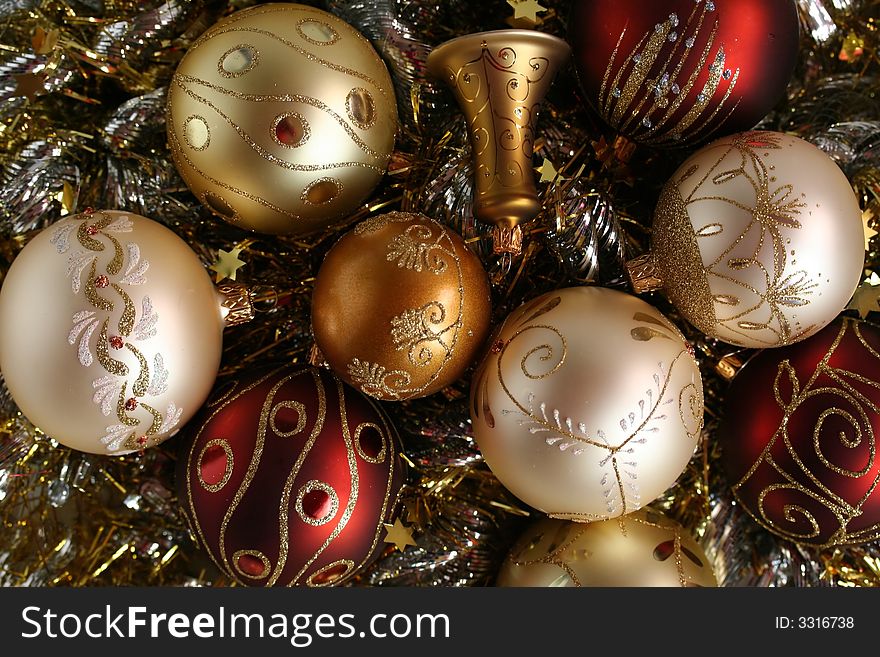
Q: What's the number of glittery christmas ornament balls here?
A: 9